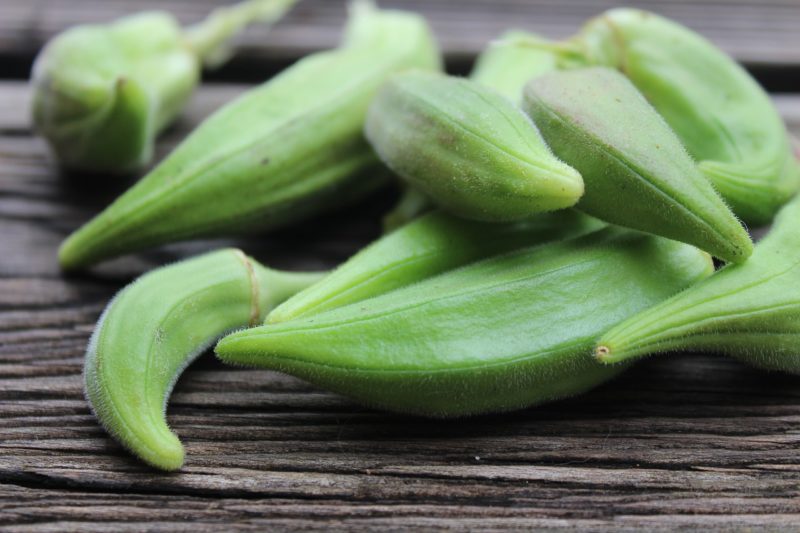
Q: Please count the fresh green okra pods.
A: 10